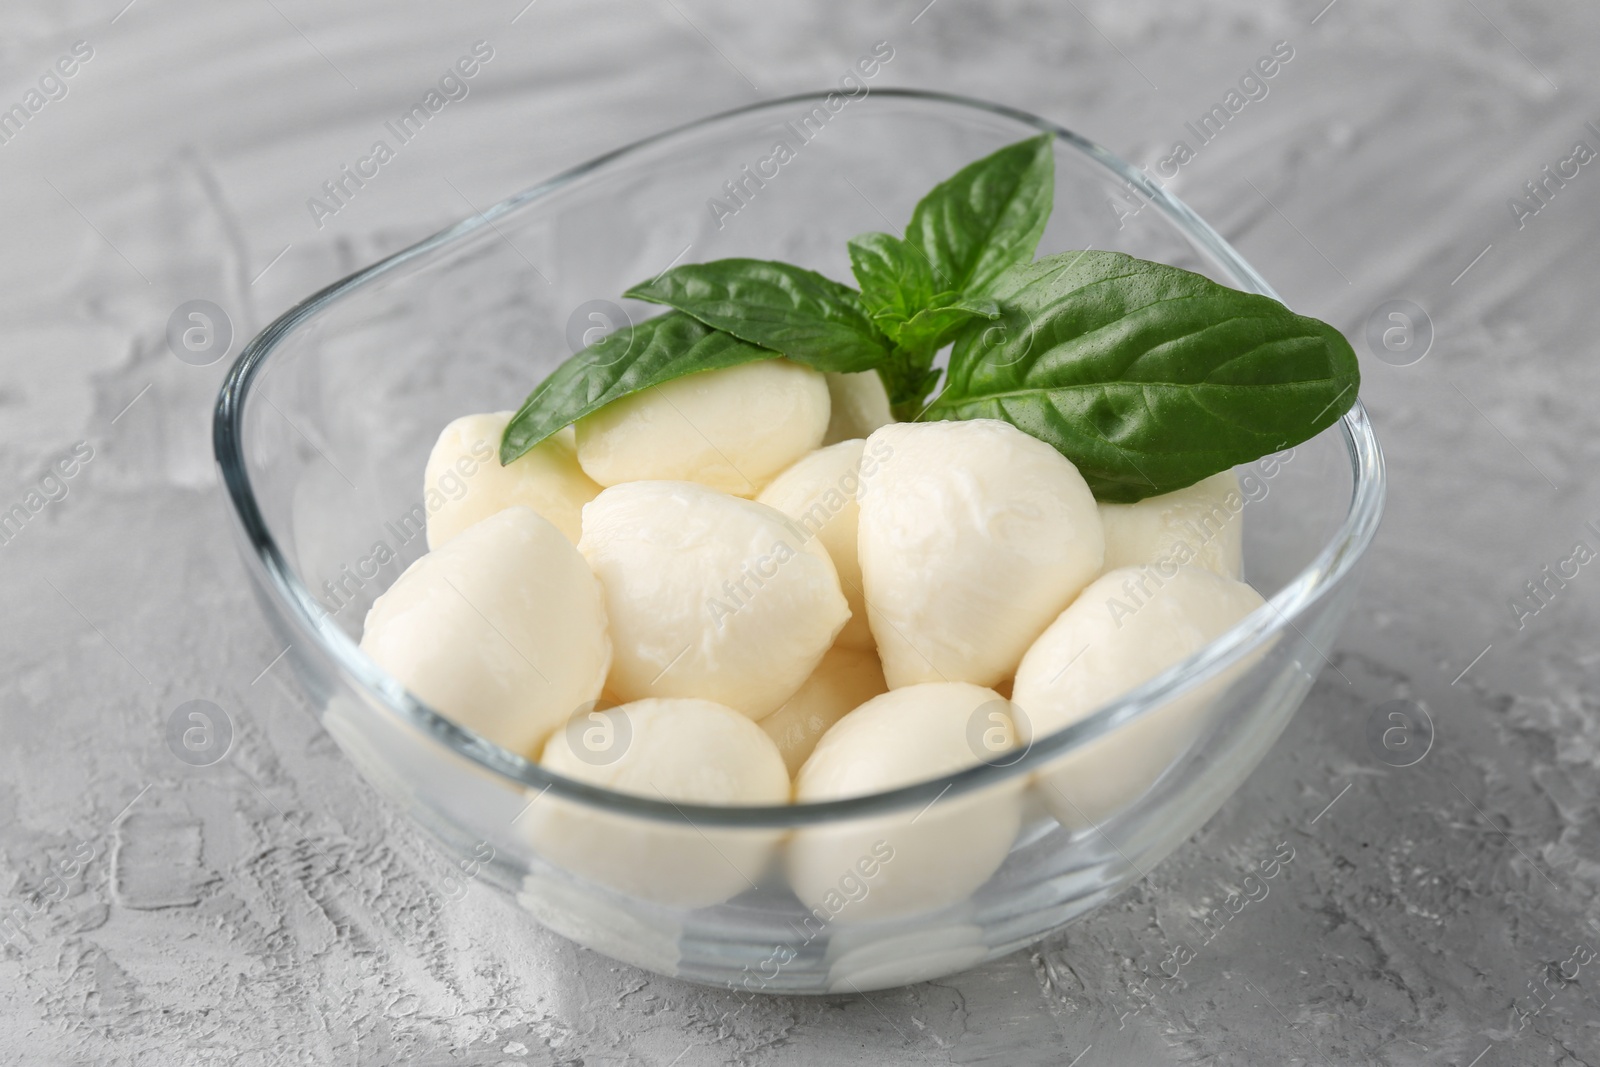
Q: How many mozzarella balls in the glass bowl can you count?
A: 12